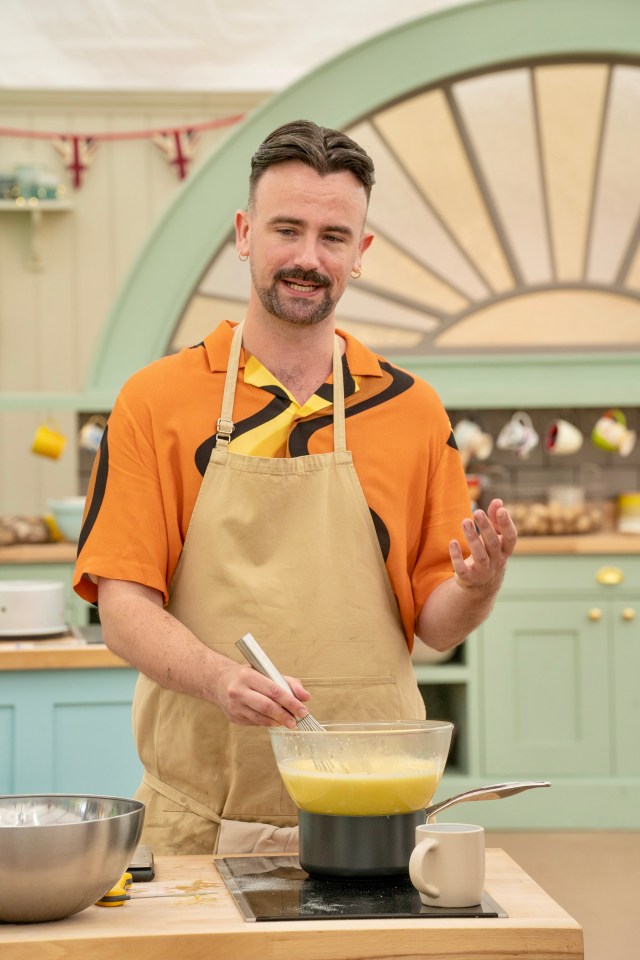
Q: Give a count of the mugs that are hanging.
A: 6